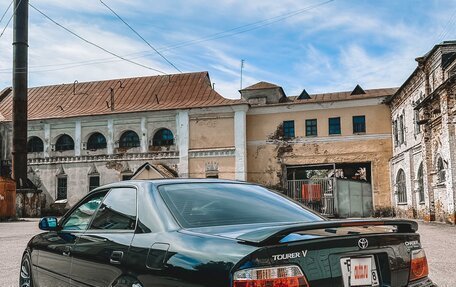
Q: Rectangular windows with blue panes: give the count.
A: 4